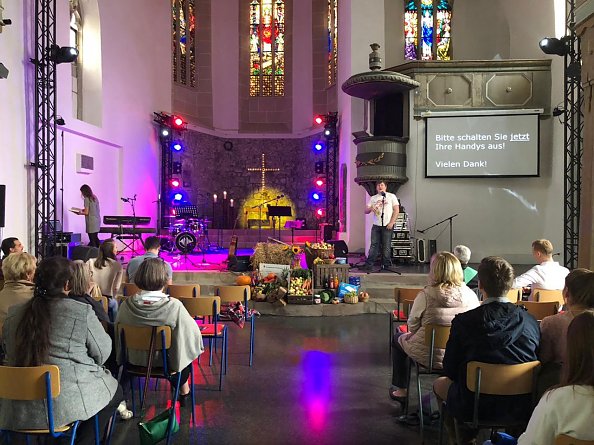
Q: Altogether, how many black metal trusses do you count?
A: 4